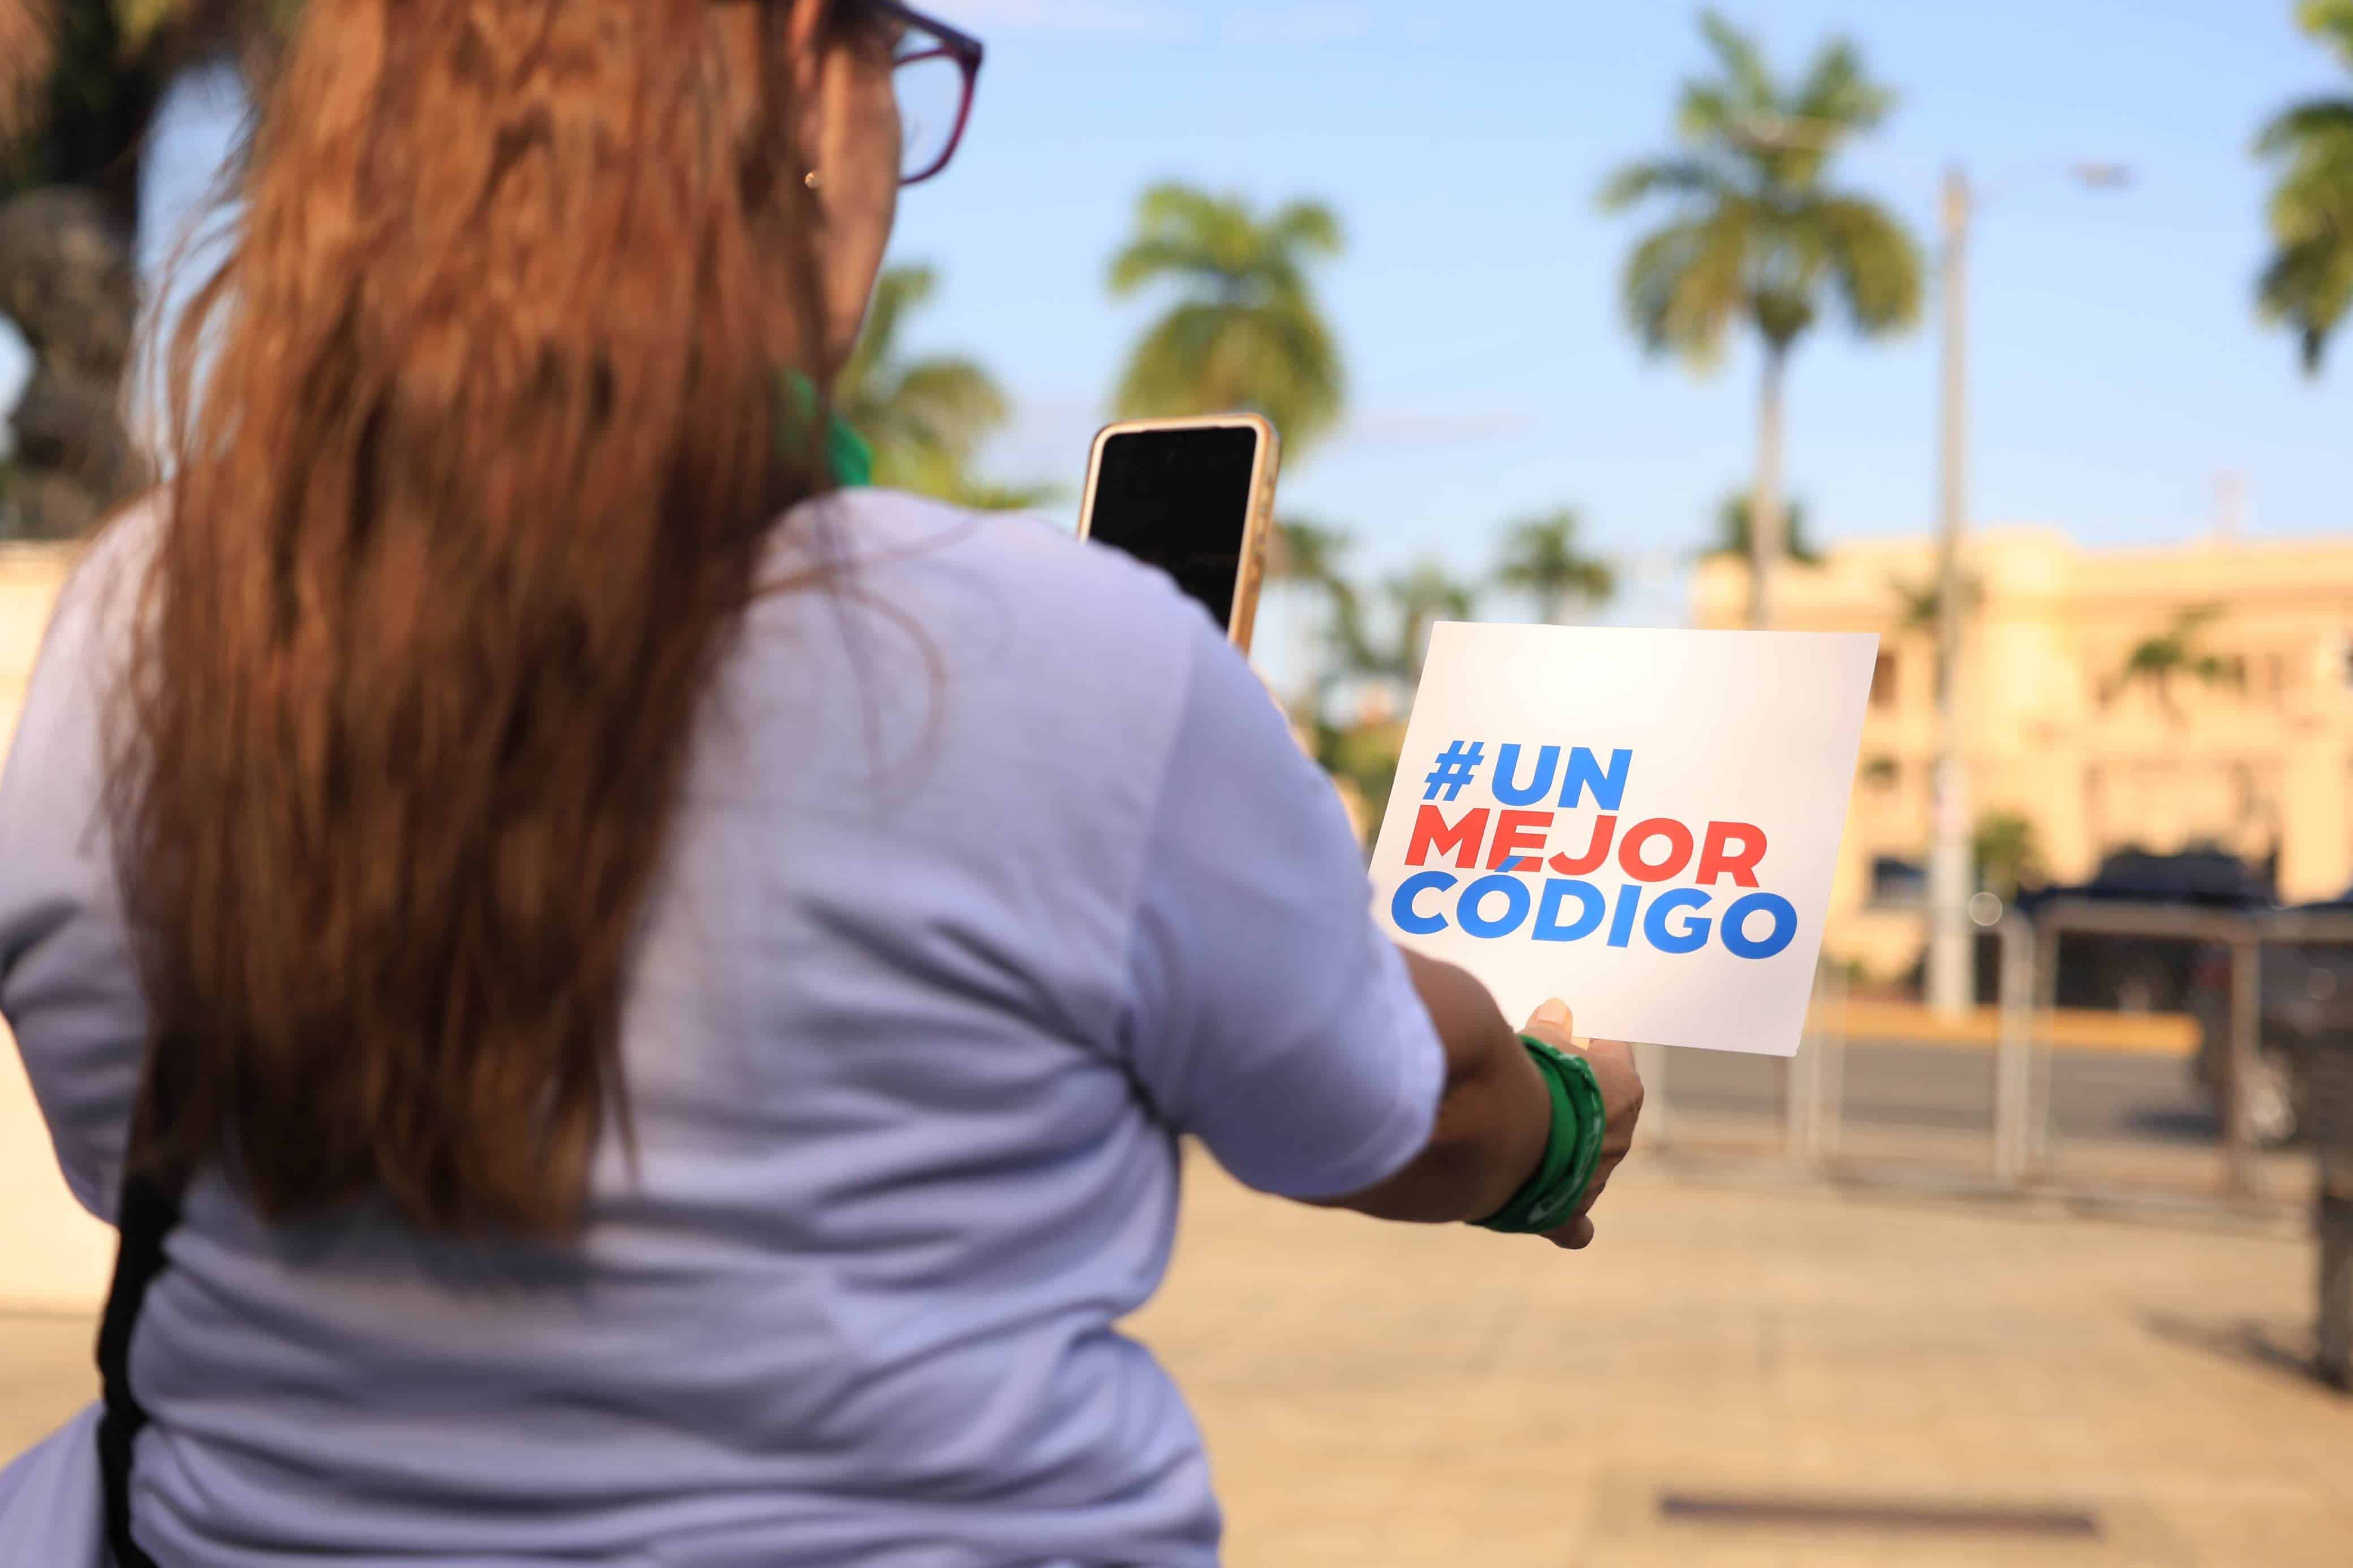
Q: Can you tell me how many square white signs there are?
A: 1